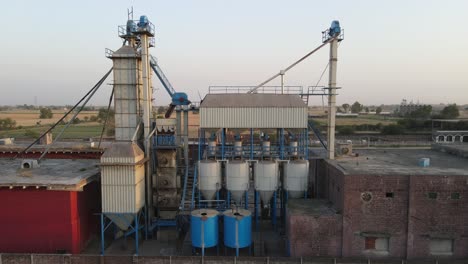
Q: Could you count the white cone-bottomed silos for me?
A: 4